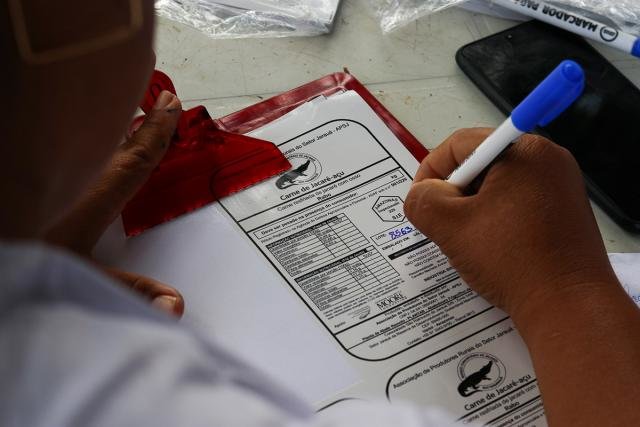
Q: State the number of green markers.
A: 0